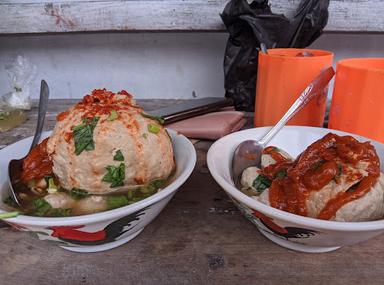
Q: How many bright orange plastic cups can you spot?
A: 2